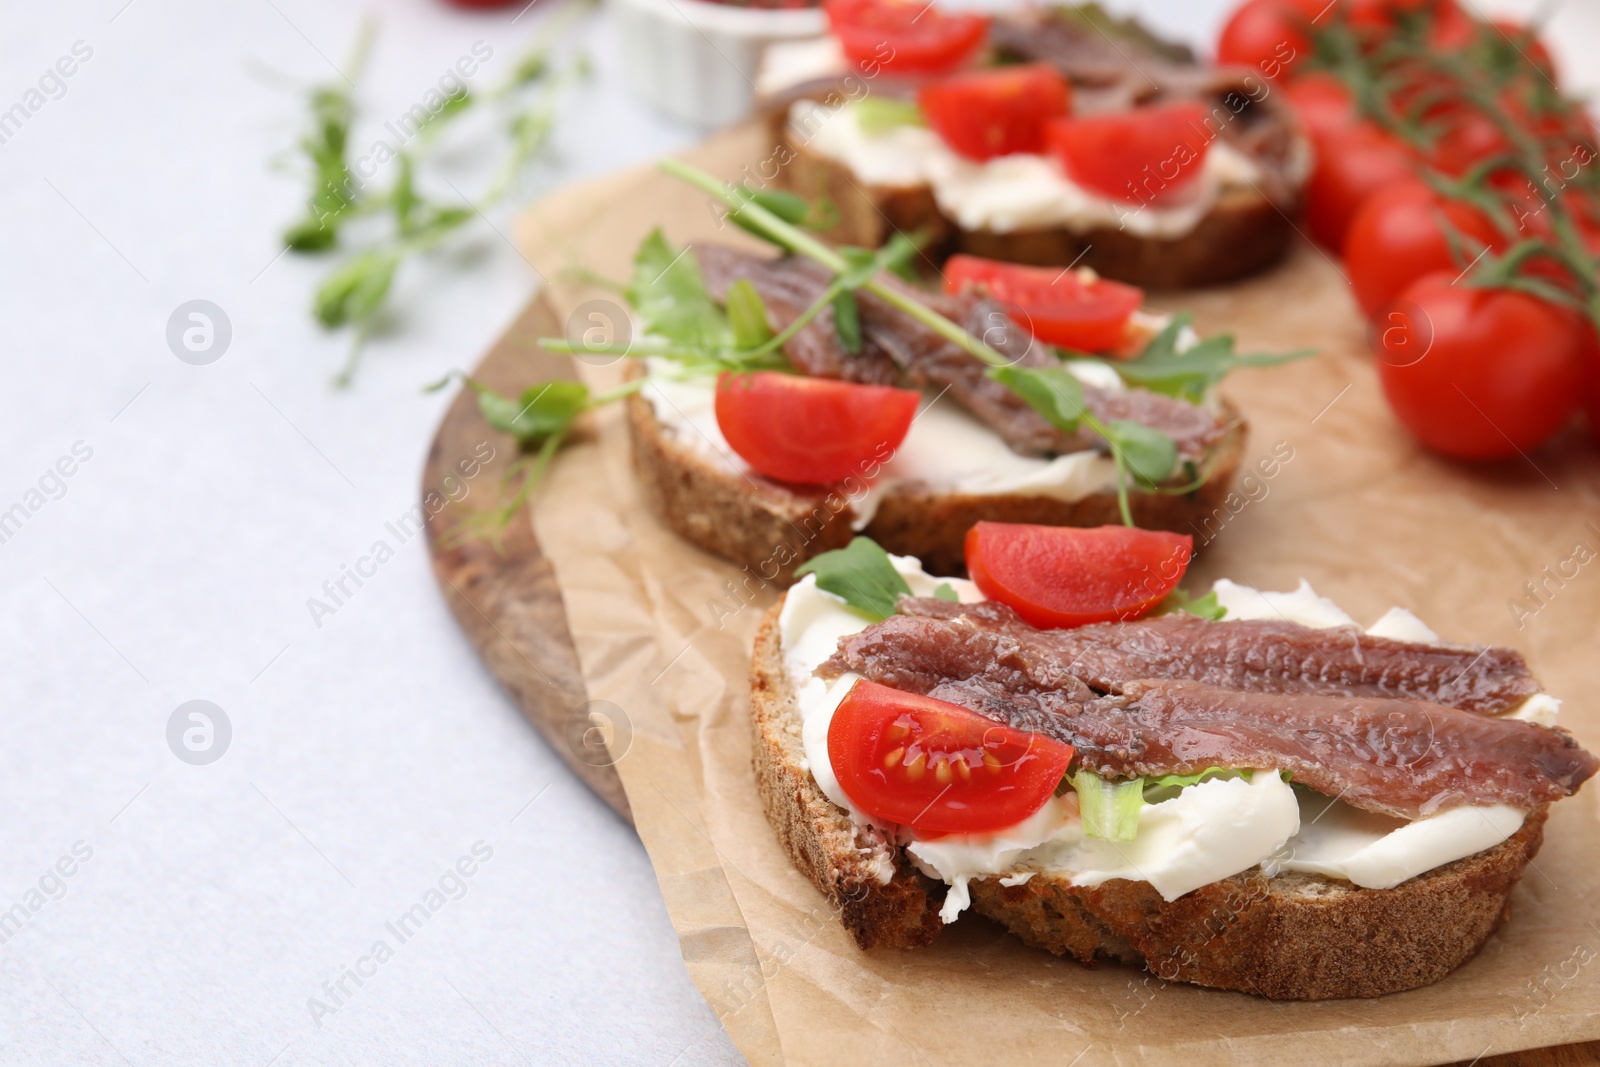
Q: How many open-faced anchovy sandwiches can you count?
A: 3